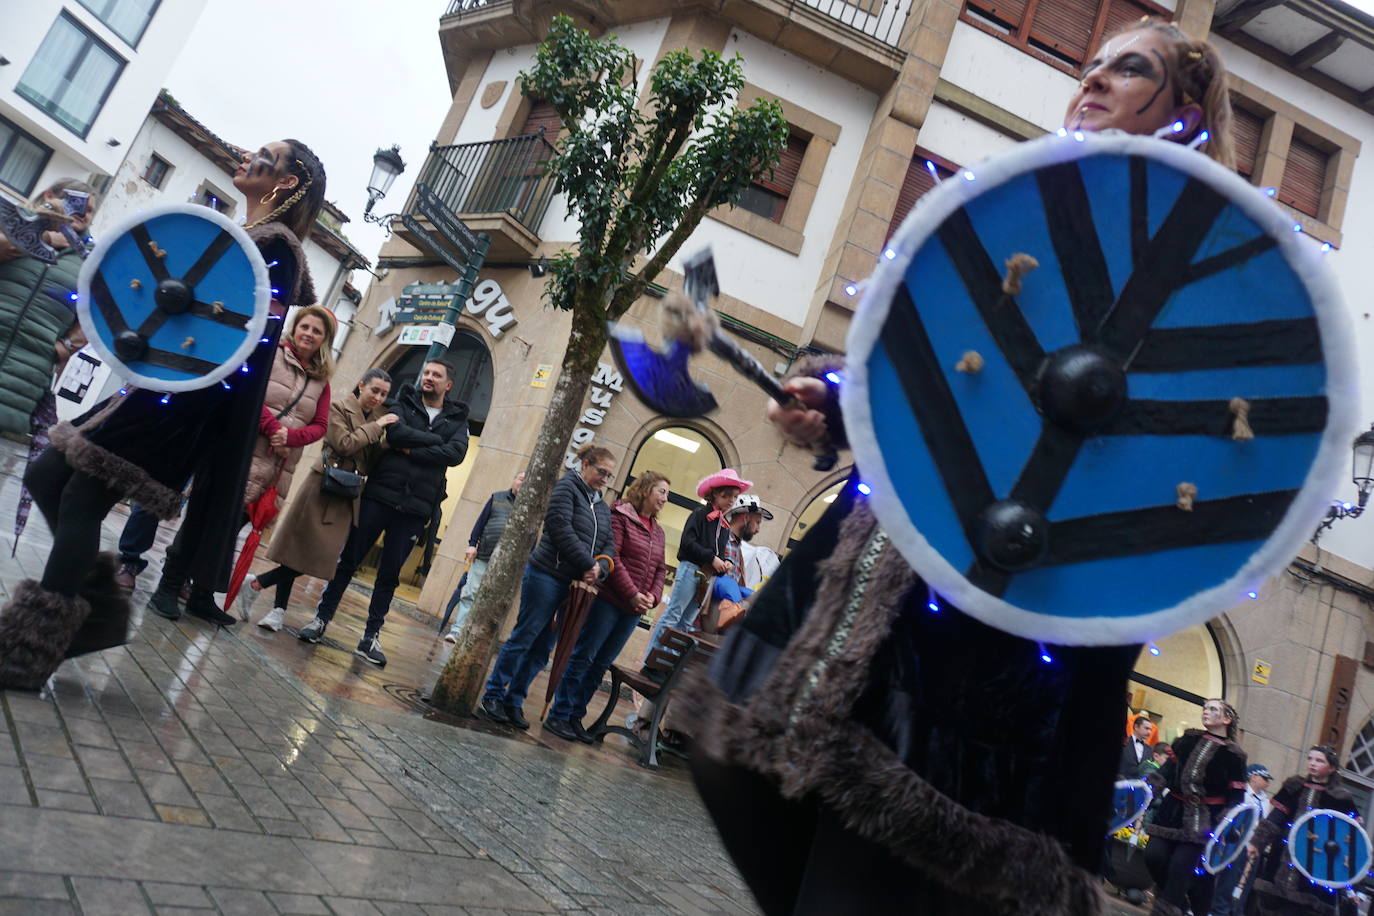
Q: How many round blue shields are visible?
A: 5